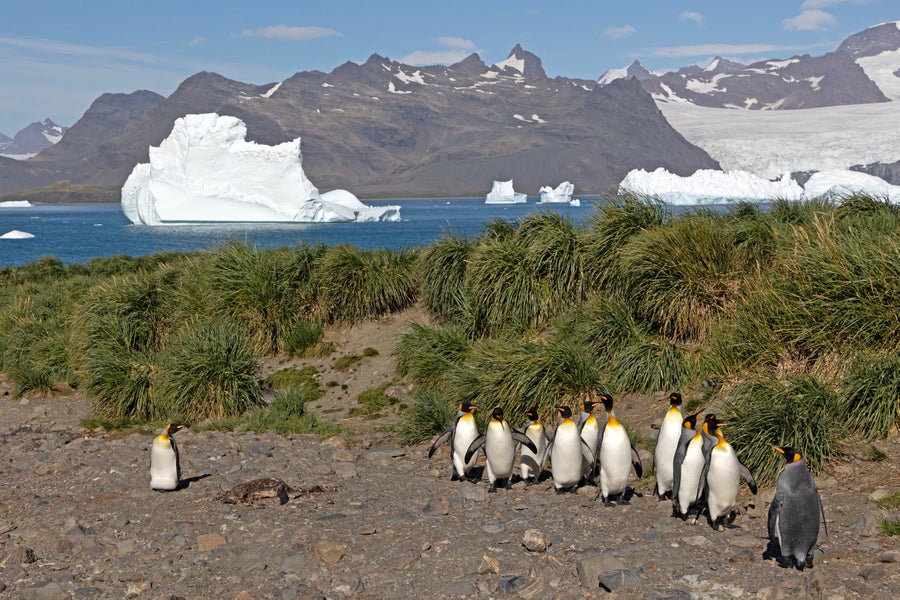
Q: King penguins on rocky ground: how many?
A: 12